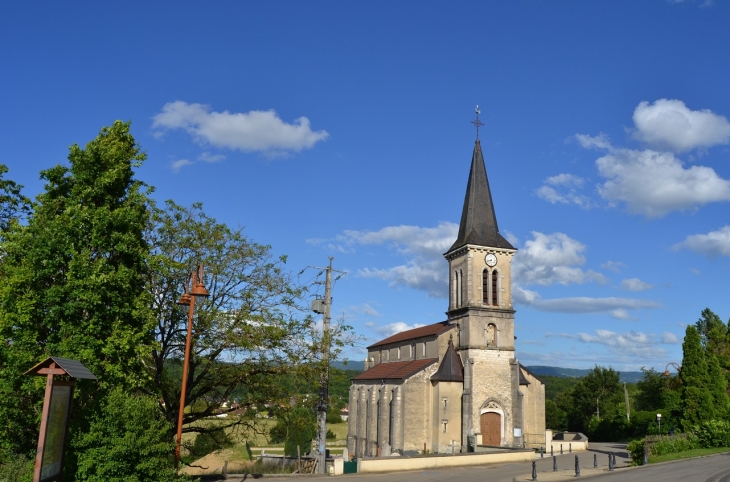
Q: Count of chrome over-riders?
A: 0